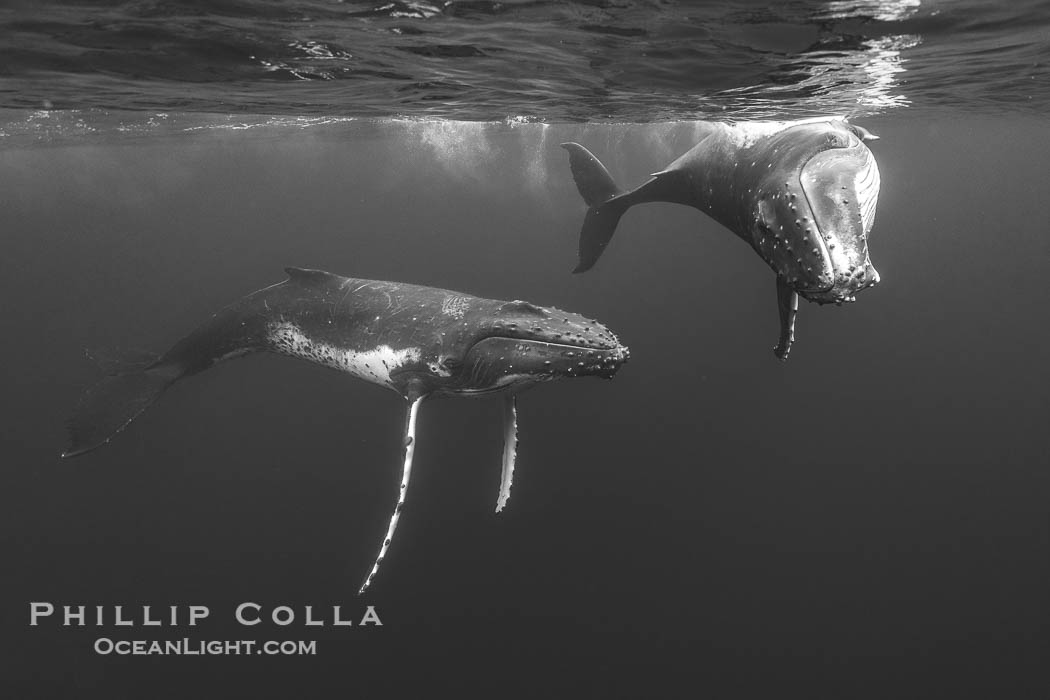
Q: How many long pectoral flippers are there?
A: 3